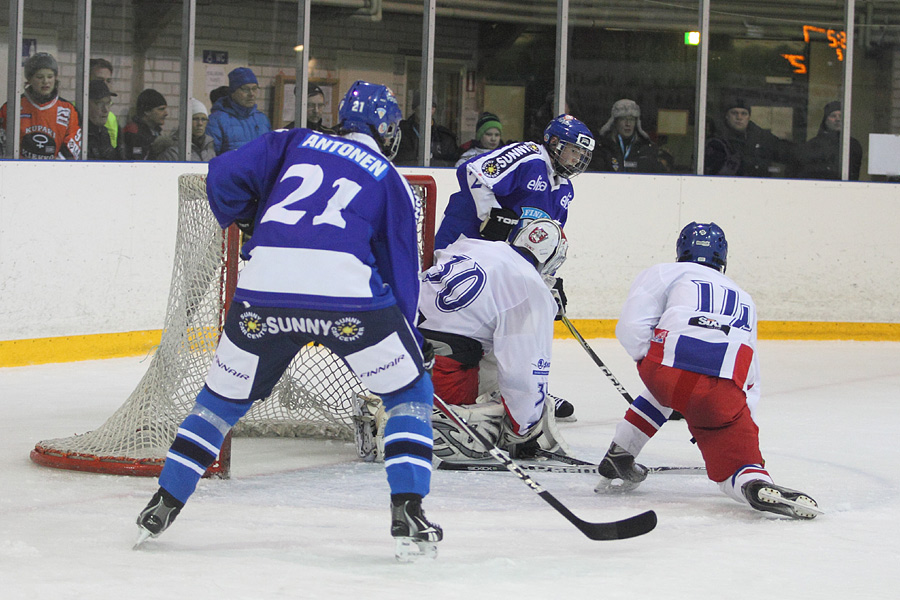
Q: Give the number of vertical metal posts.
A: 8